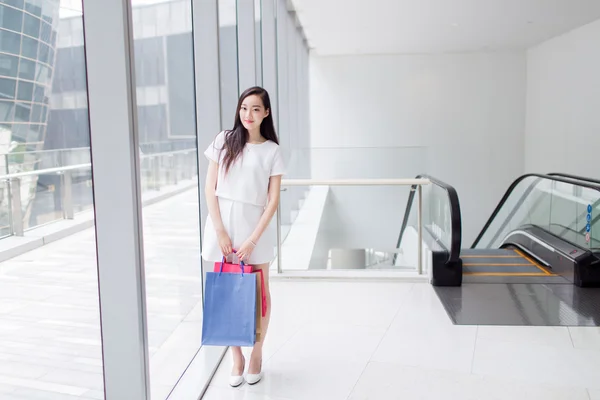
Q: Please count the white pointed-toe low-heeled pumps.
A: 2